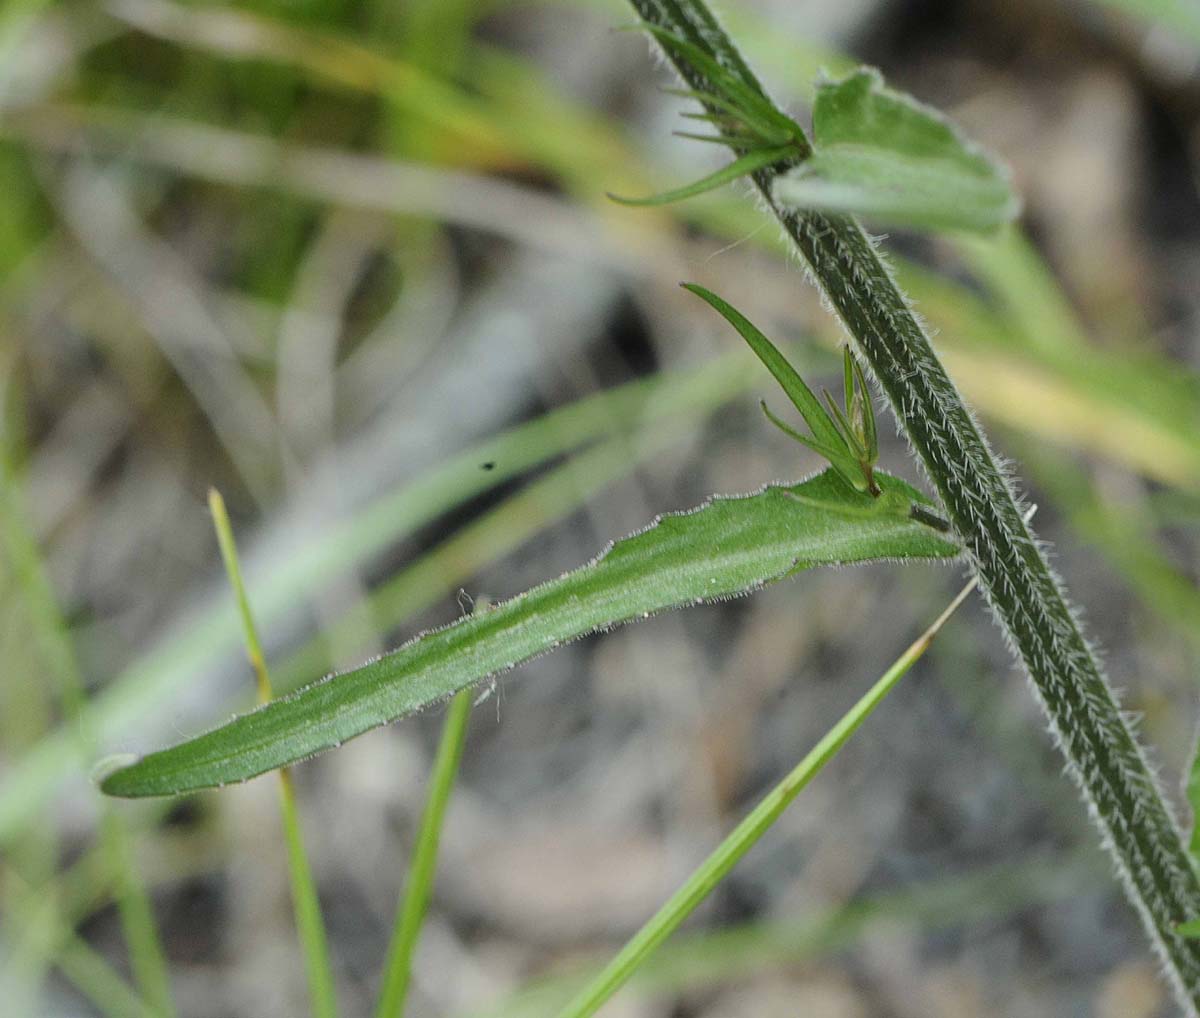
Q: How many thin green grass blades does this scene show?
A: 3